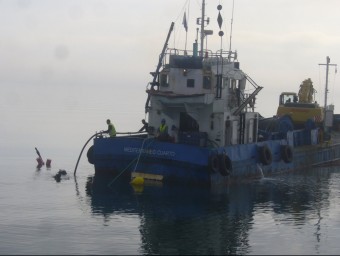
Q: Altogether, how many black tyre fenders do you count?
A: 5